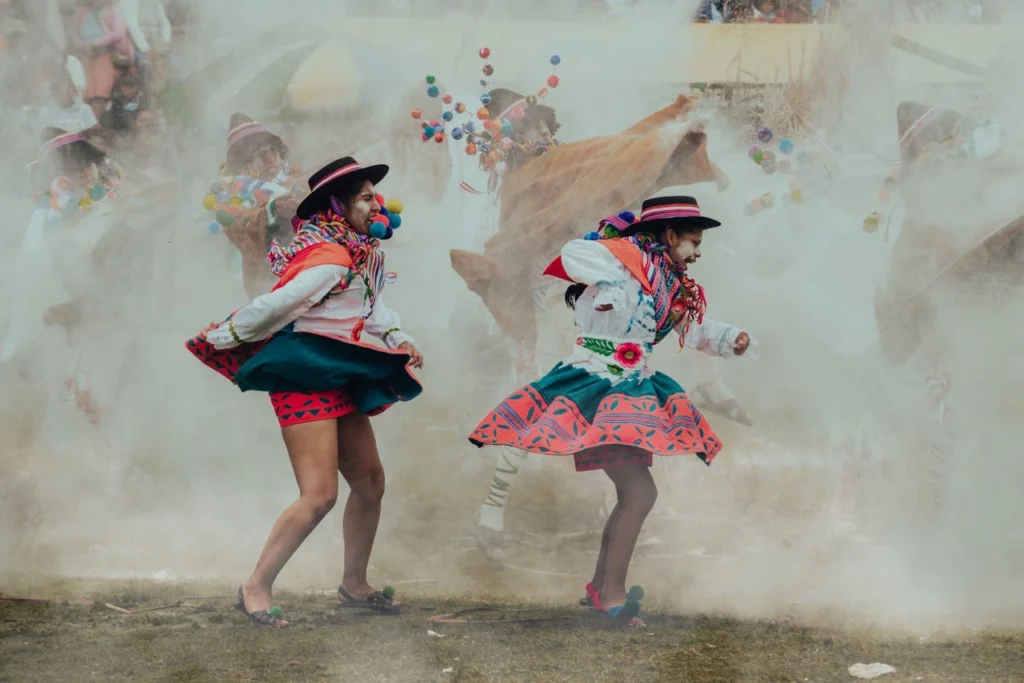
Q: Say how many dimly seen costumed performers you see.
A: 4